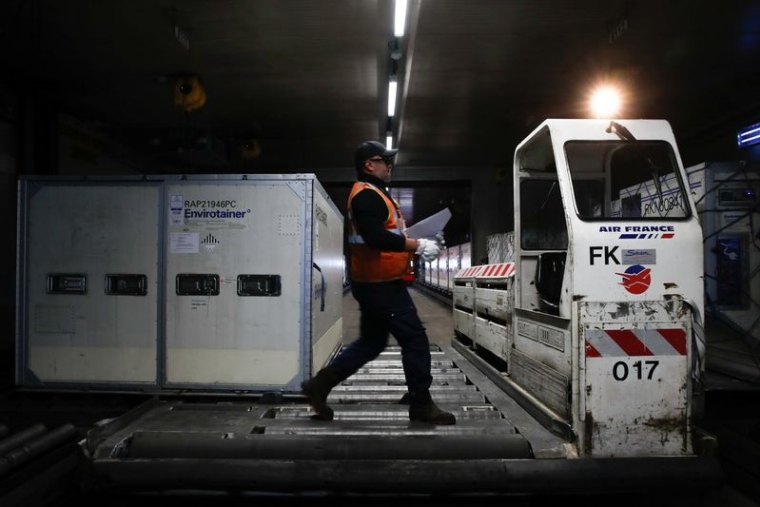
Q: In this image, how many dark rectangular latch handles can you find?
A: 4